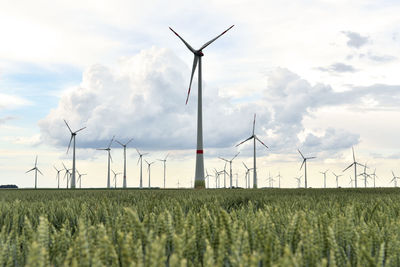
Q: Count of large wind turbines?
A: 1